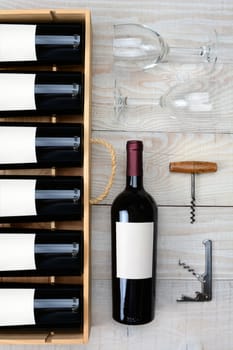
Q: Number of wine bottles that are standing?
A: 1